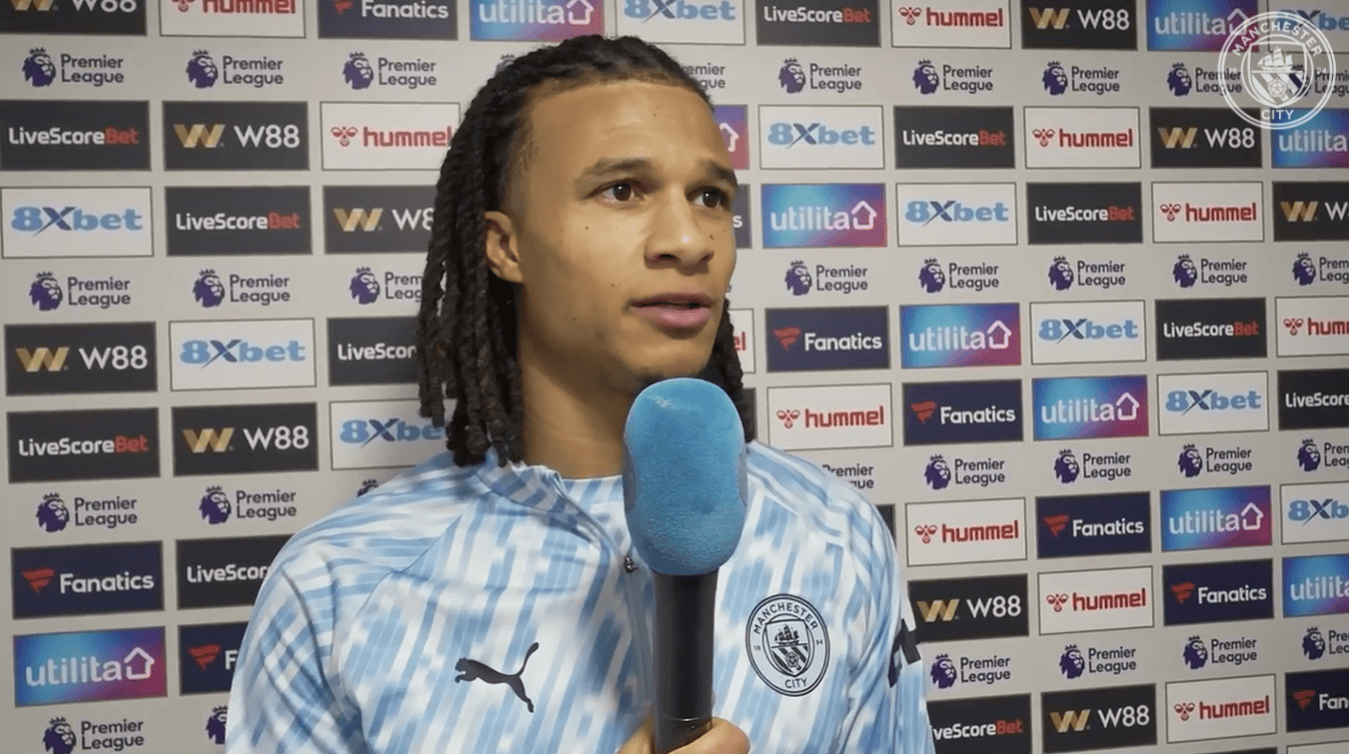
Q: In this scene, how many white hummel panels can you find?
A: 11